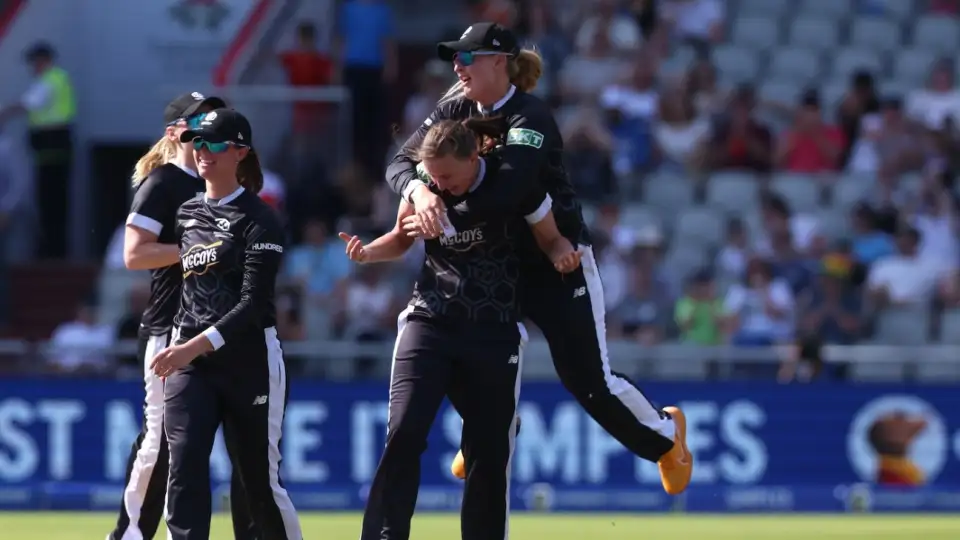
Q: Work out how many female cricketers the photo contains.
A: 4